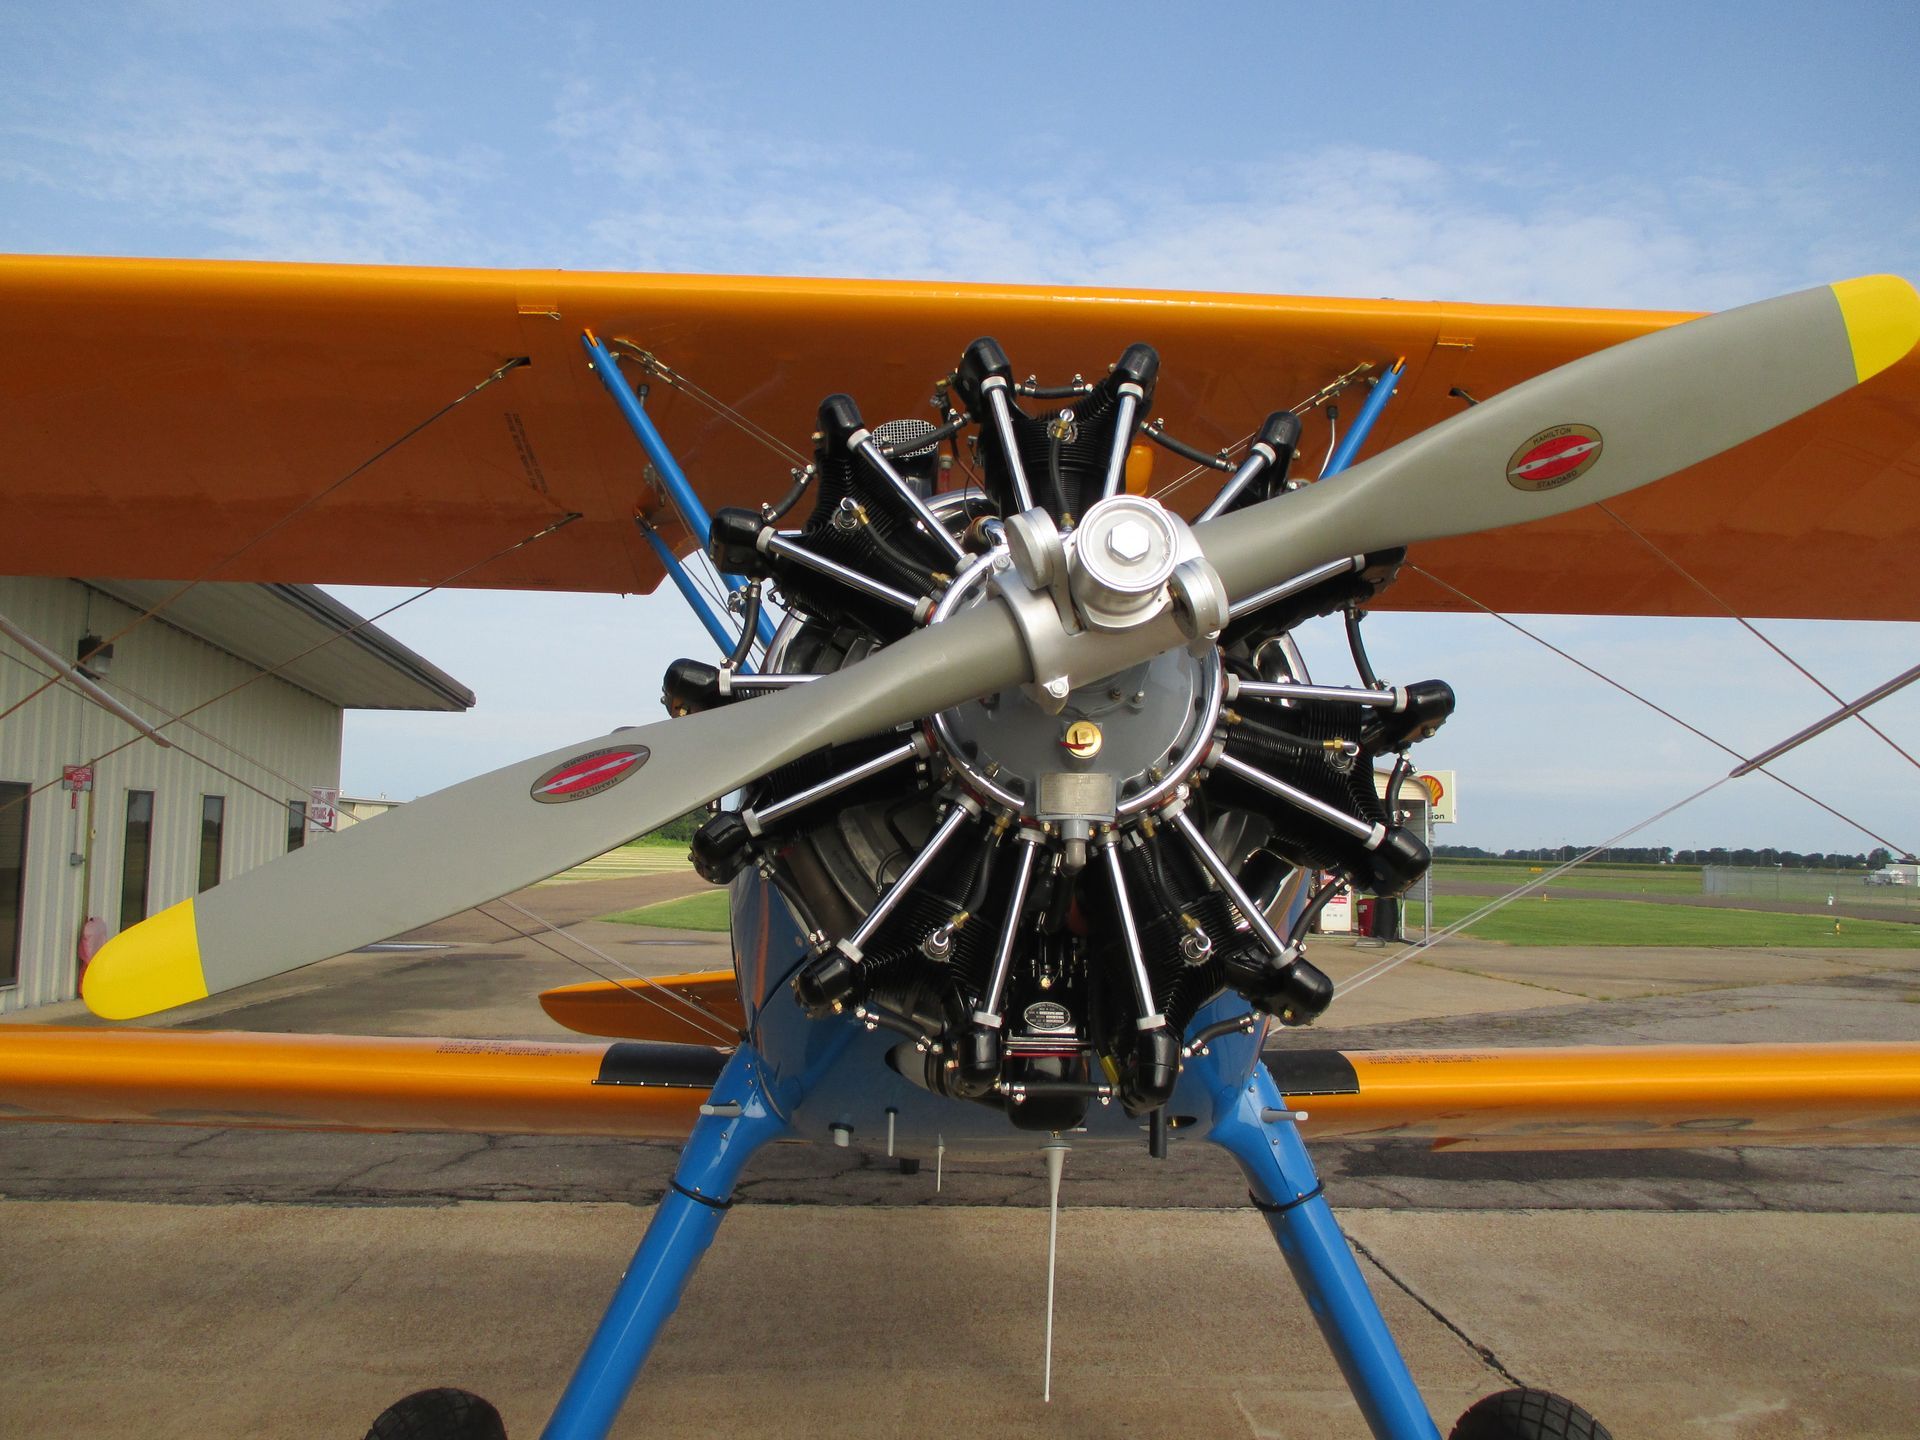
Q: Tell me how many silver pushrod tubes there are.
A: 14